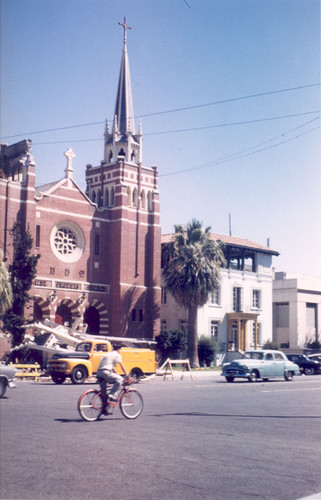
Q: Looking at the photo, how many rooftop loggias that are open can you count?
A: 1